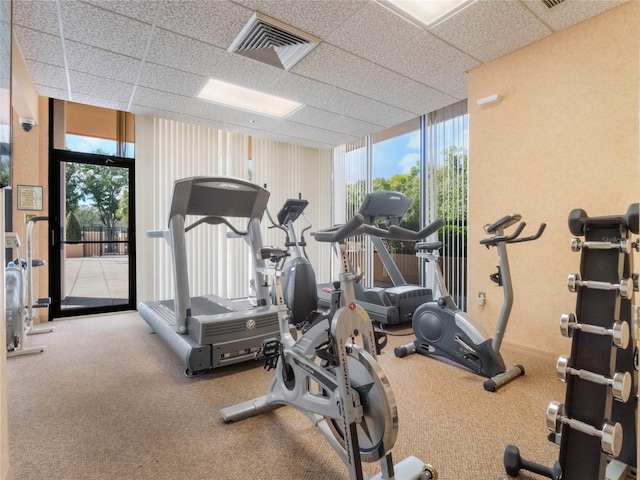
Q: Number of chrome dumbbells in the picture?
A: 5